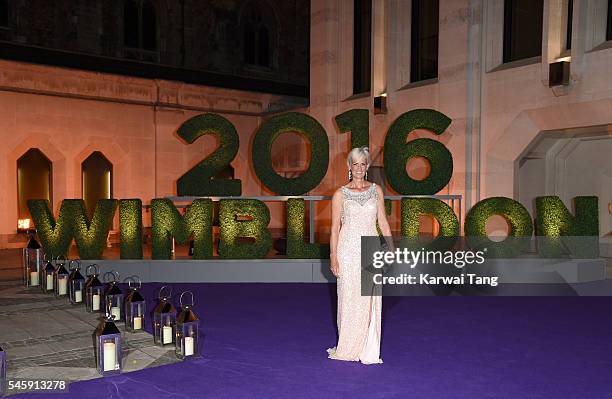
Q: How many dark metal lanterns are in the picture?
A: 11